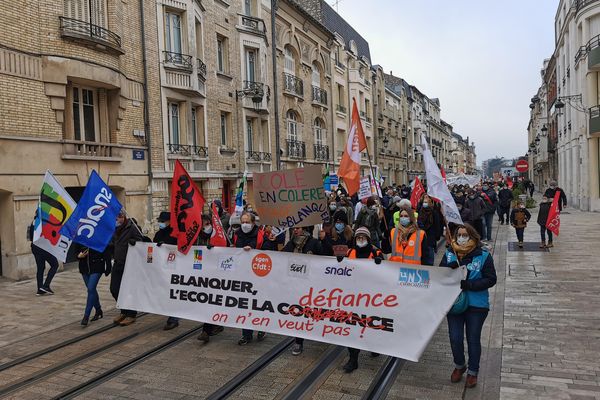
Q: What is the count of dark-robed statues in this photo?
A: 0